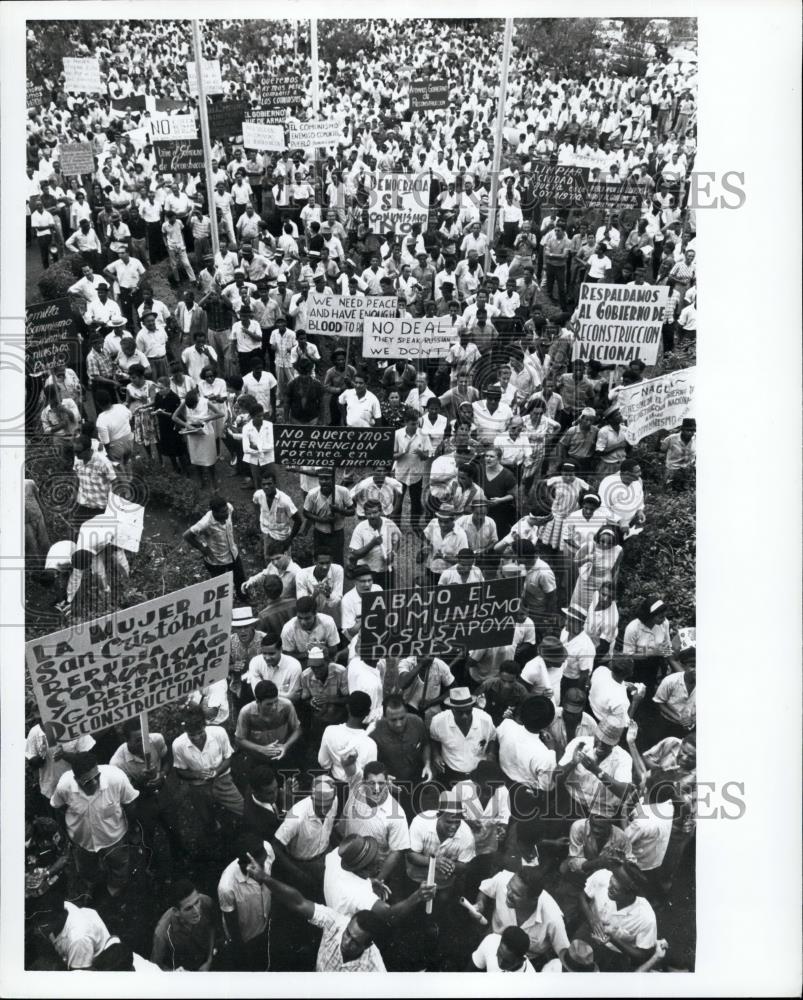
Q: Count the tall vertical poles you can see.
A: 3